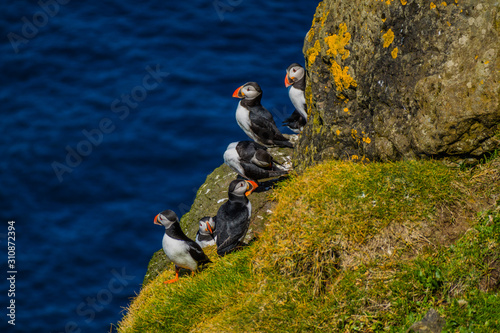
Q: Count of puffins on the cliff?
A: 6